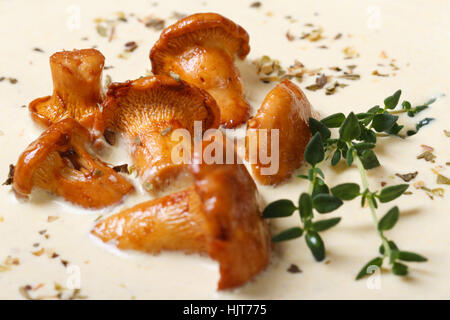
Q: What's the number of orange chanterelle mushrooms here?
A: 6